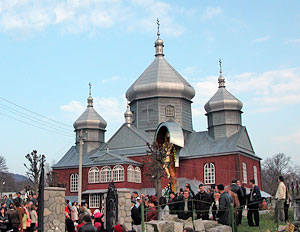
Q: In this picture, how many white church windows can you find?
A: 10